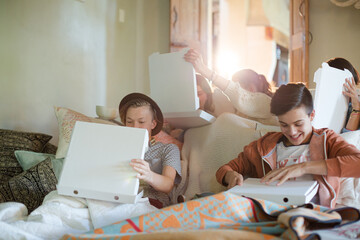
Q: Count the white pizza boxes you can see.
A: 4